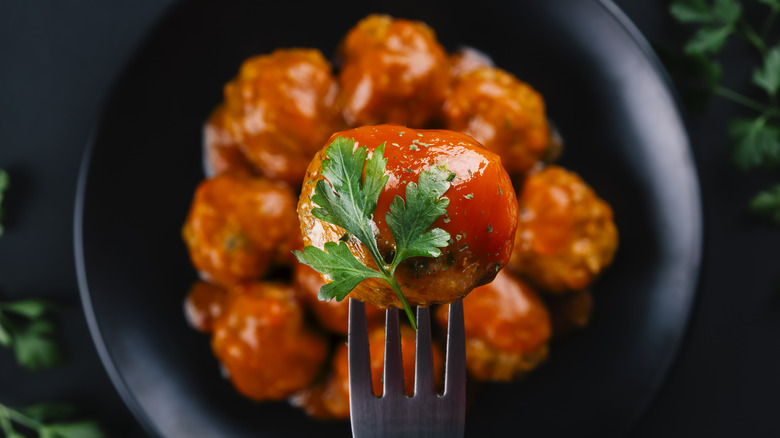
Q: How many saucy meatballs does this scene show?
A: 10